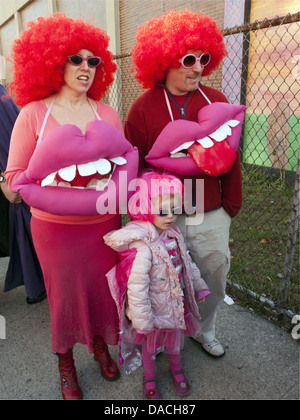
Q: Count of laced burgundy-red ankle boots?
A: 2